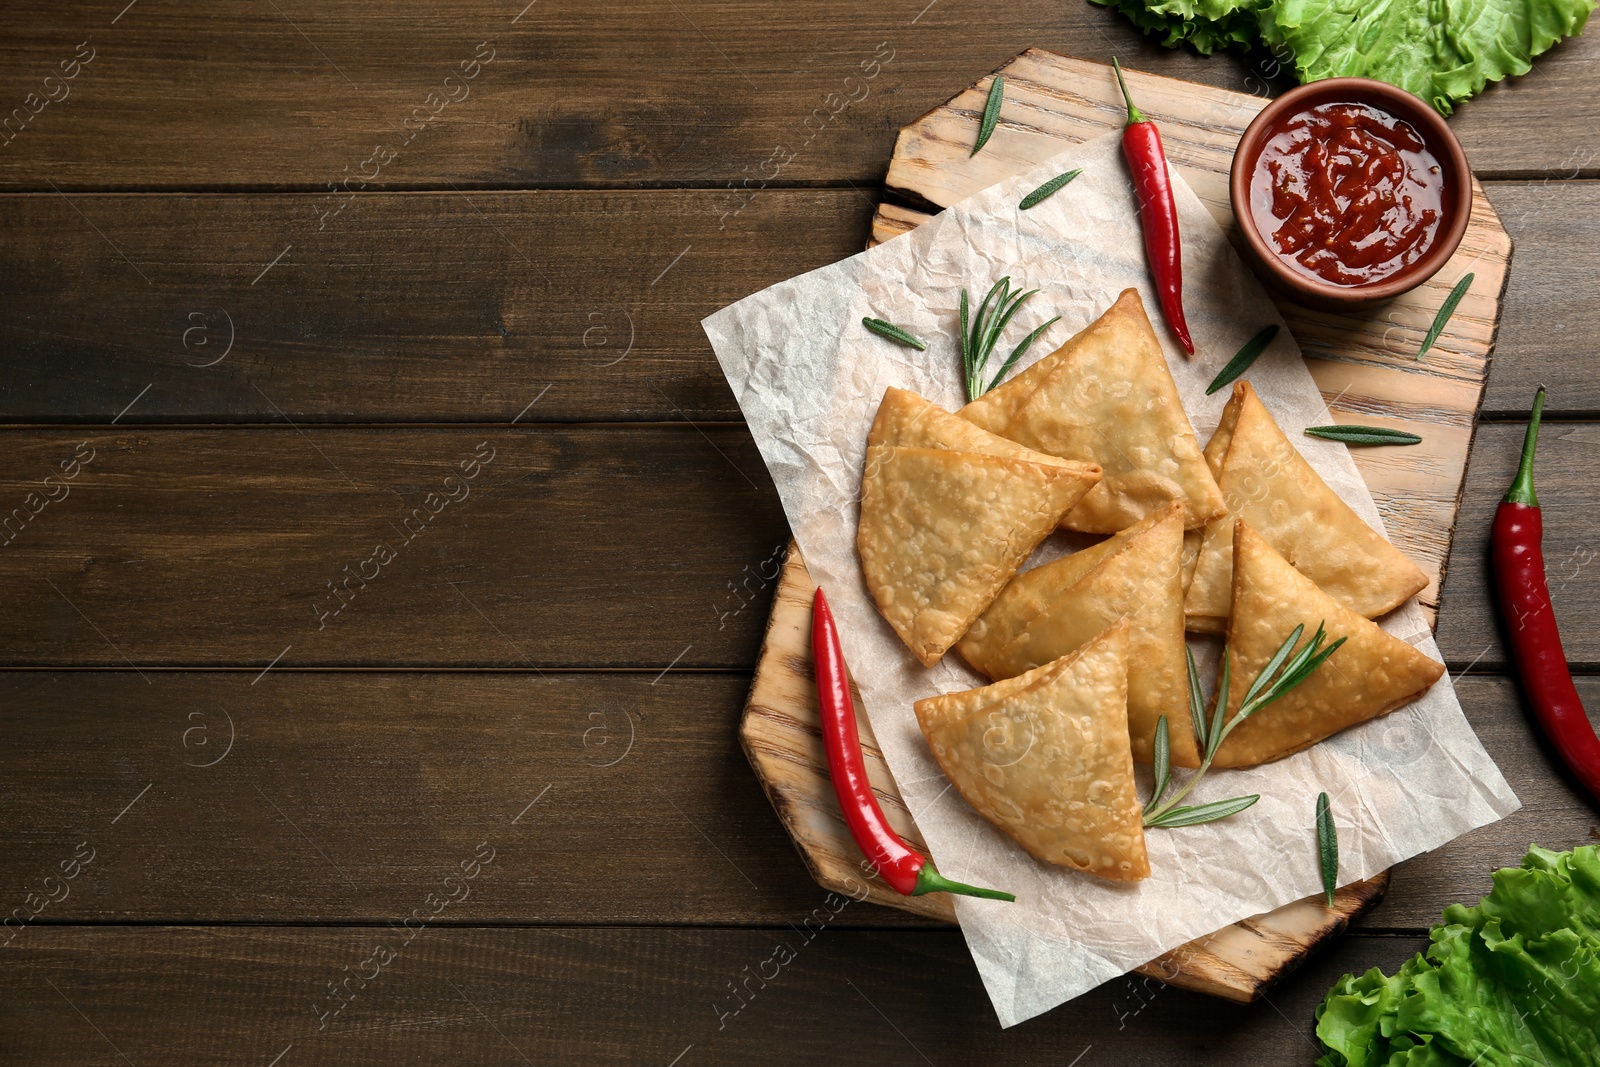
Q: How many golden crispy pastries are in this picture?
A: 6